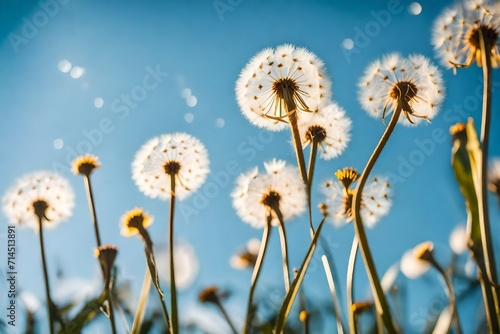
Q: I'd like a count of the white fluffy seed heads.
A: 8